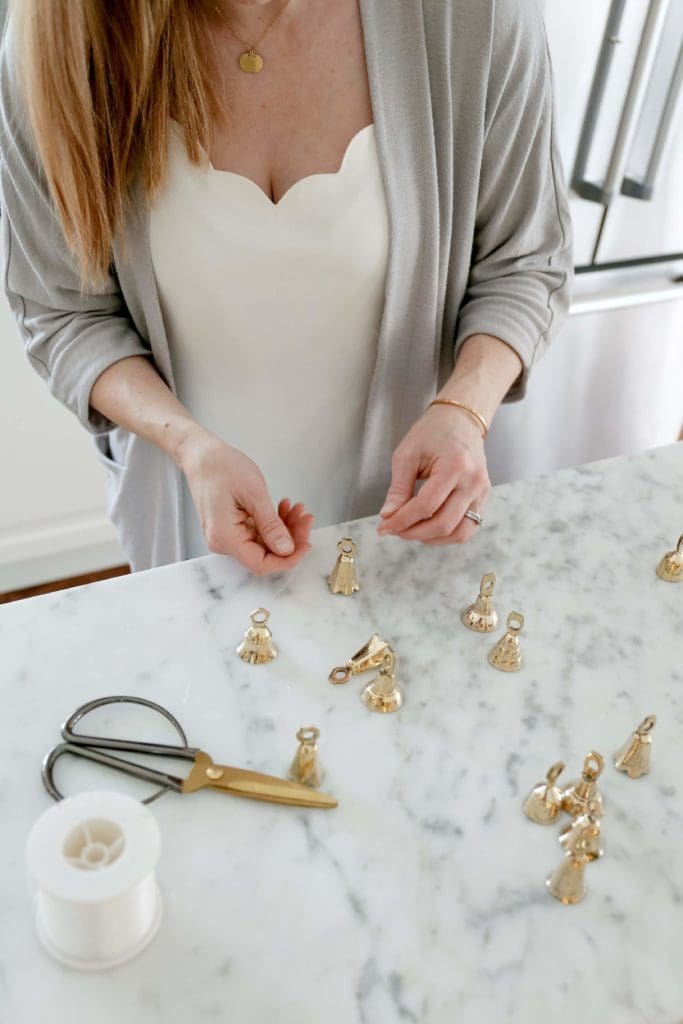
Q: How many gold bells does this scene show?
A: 13